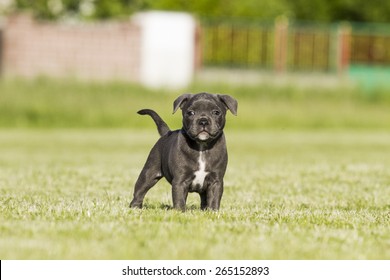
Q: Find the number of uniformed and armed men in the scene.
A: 0